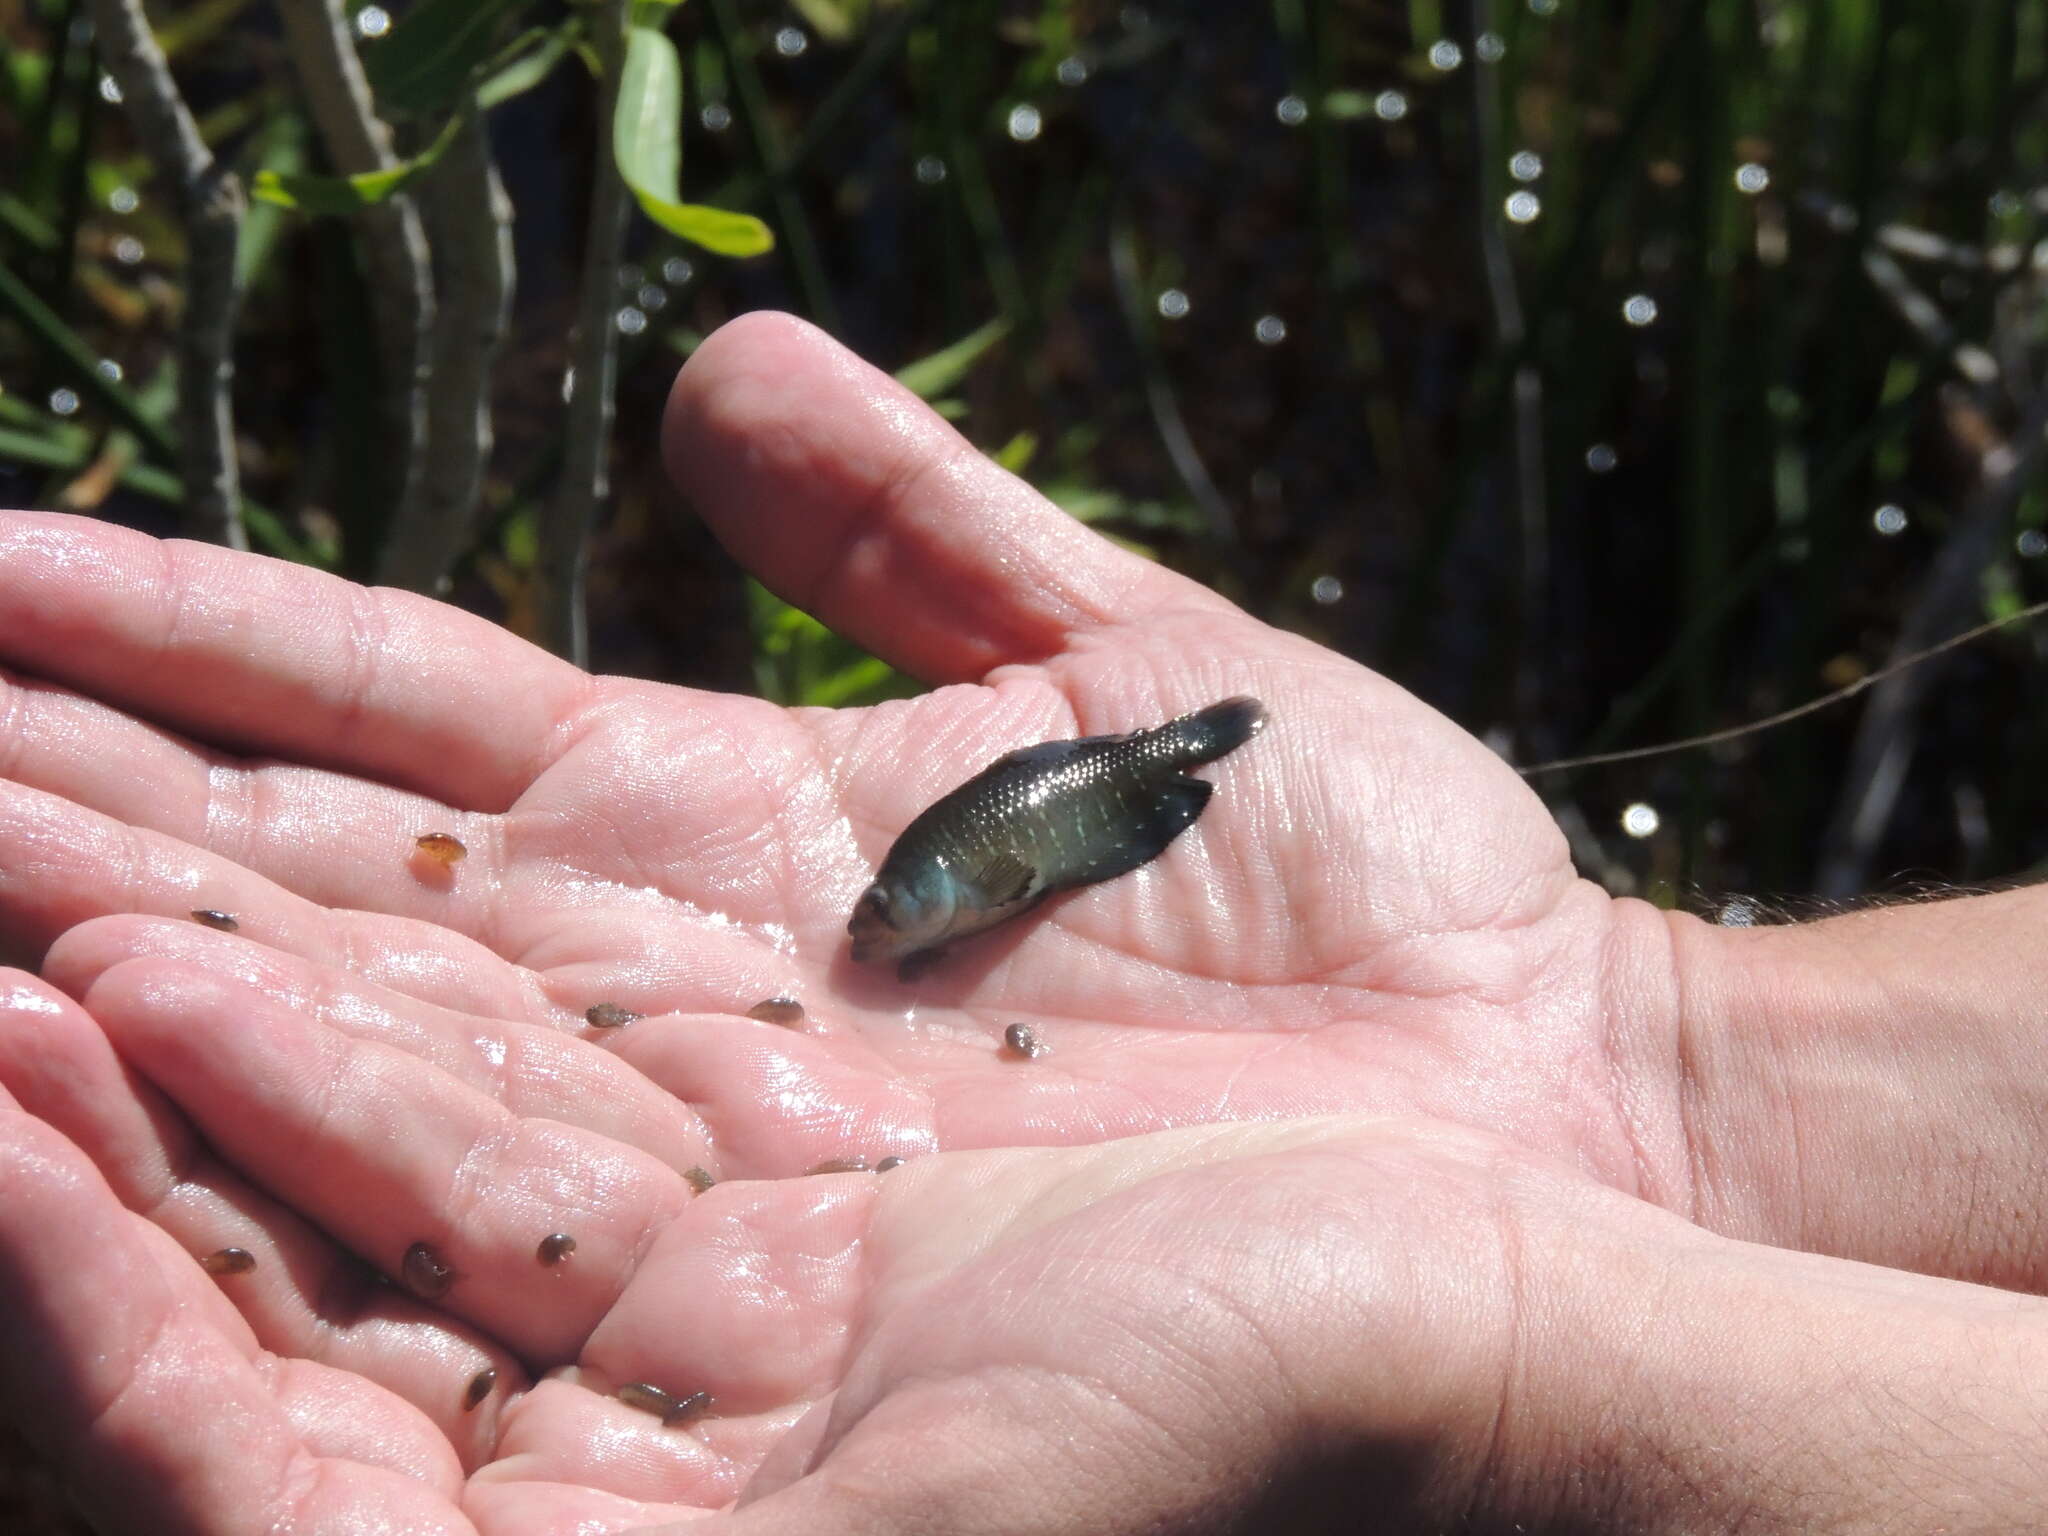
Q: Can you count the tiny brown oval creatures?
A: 14